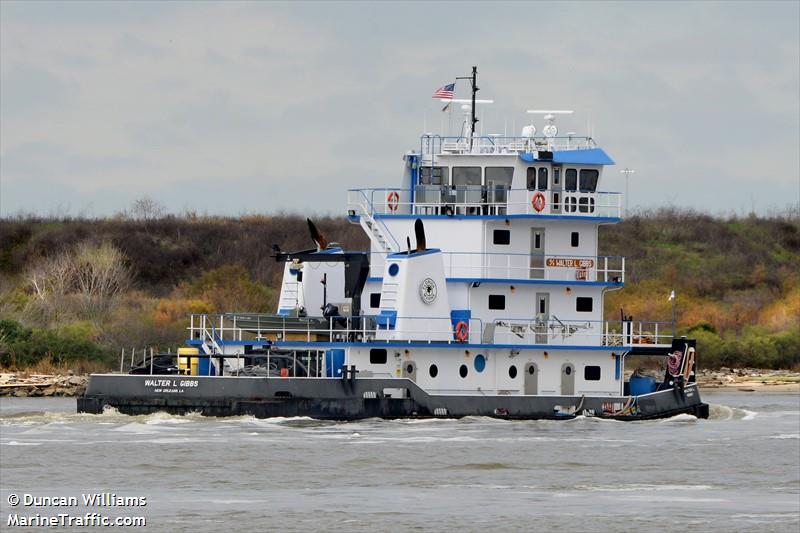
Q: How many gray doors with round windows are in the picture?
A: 3